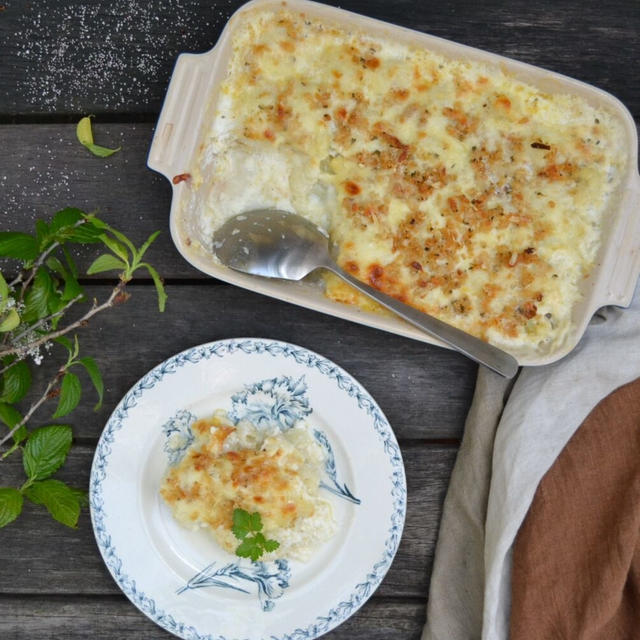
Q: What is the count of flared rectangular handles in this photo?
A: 2